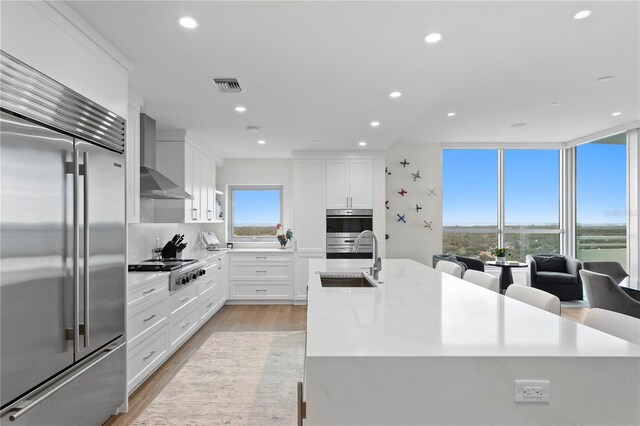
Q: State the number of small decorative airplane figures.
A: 10